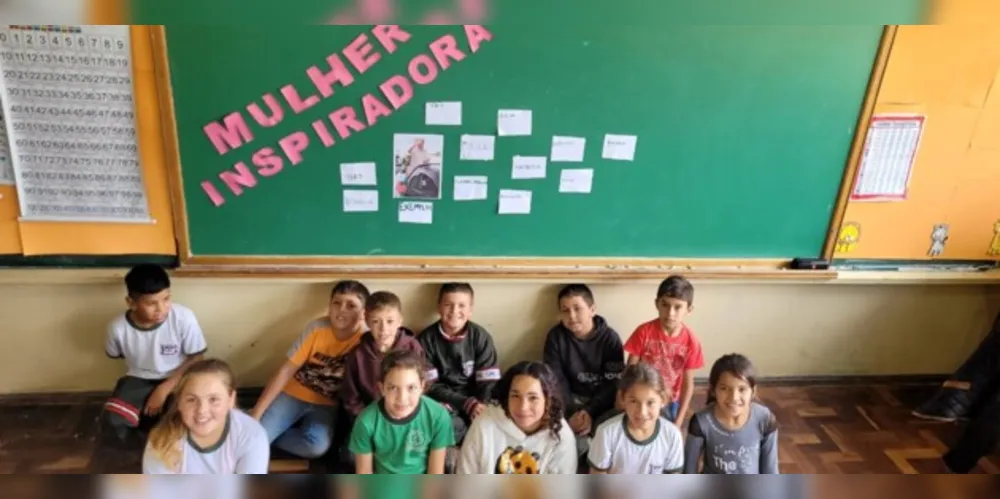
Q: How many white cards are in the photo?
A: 12